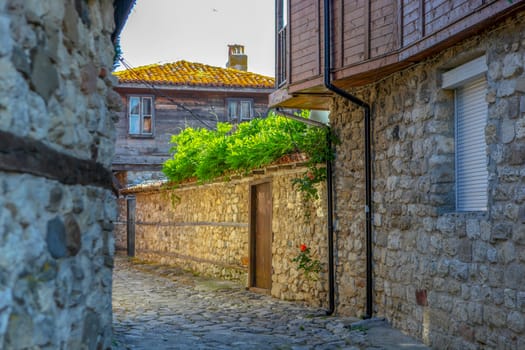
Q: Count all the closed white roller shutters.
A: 1